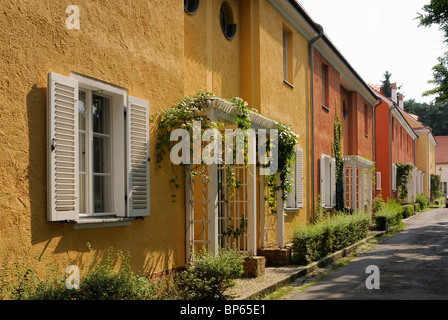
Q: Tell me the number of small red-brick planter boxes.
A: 2